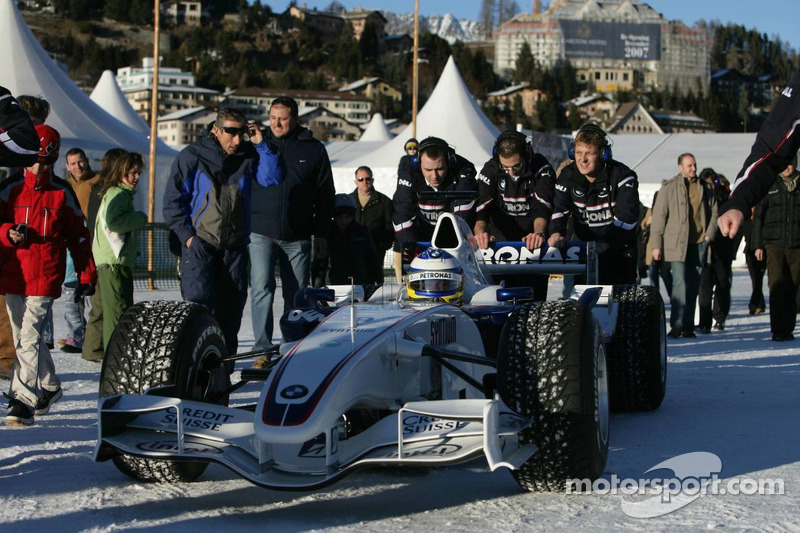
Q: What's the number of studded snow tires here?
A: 3